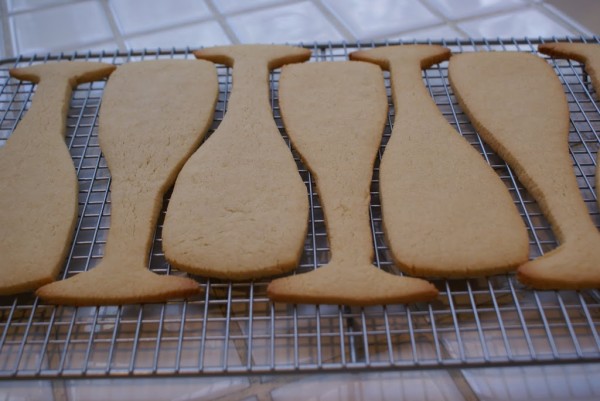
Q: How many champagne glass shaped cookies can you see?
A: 7